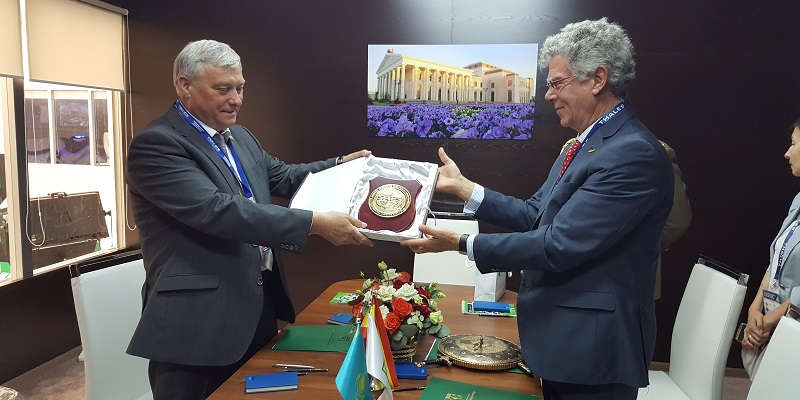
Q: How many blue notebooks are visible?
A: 4